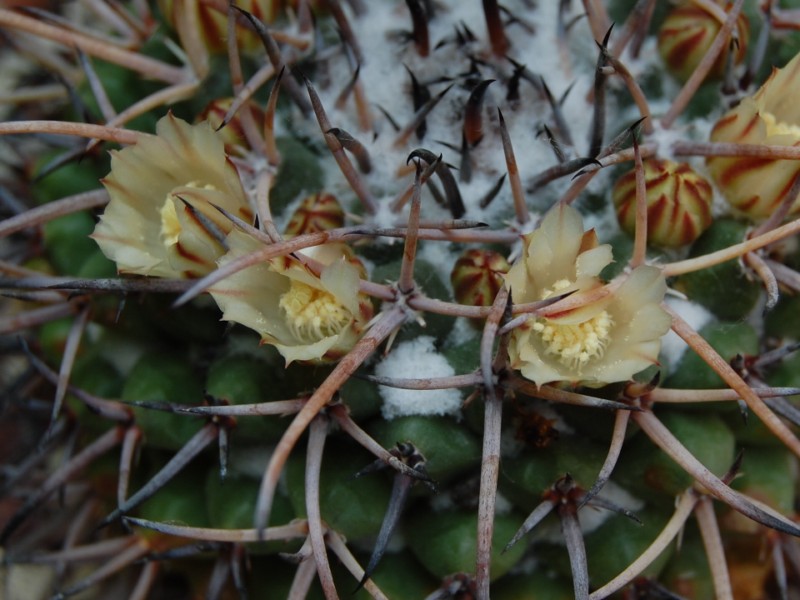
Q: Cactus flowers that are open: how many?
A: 4